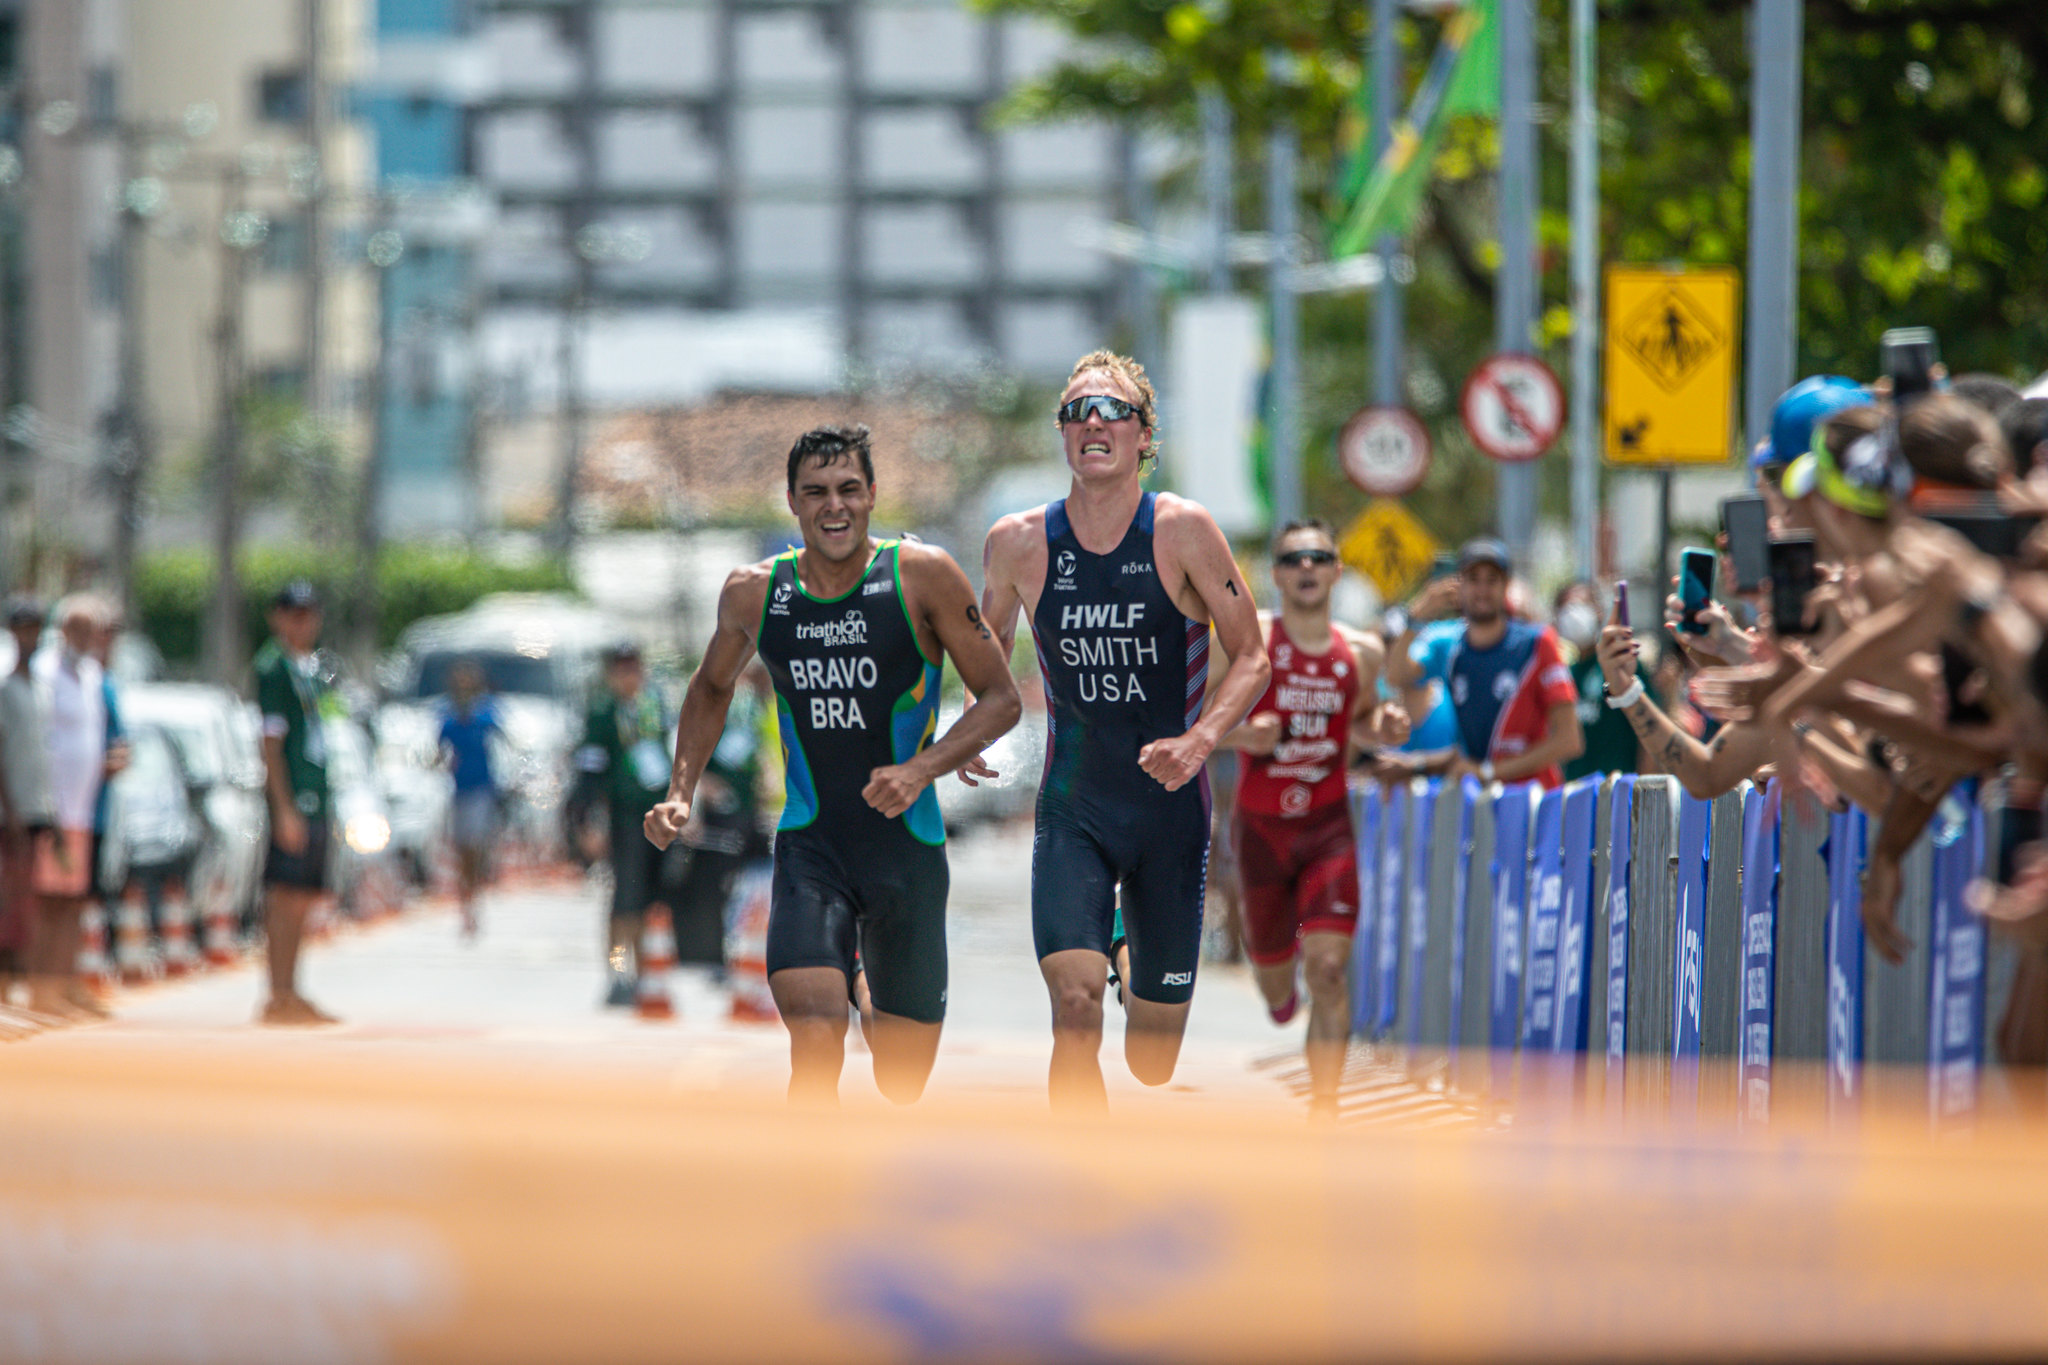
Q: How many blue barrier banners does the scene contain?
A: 12